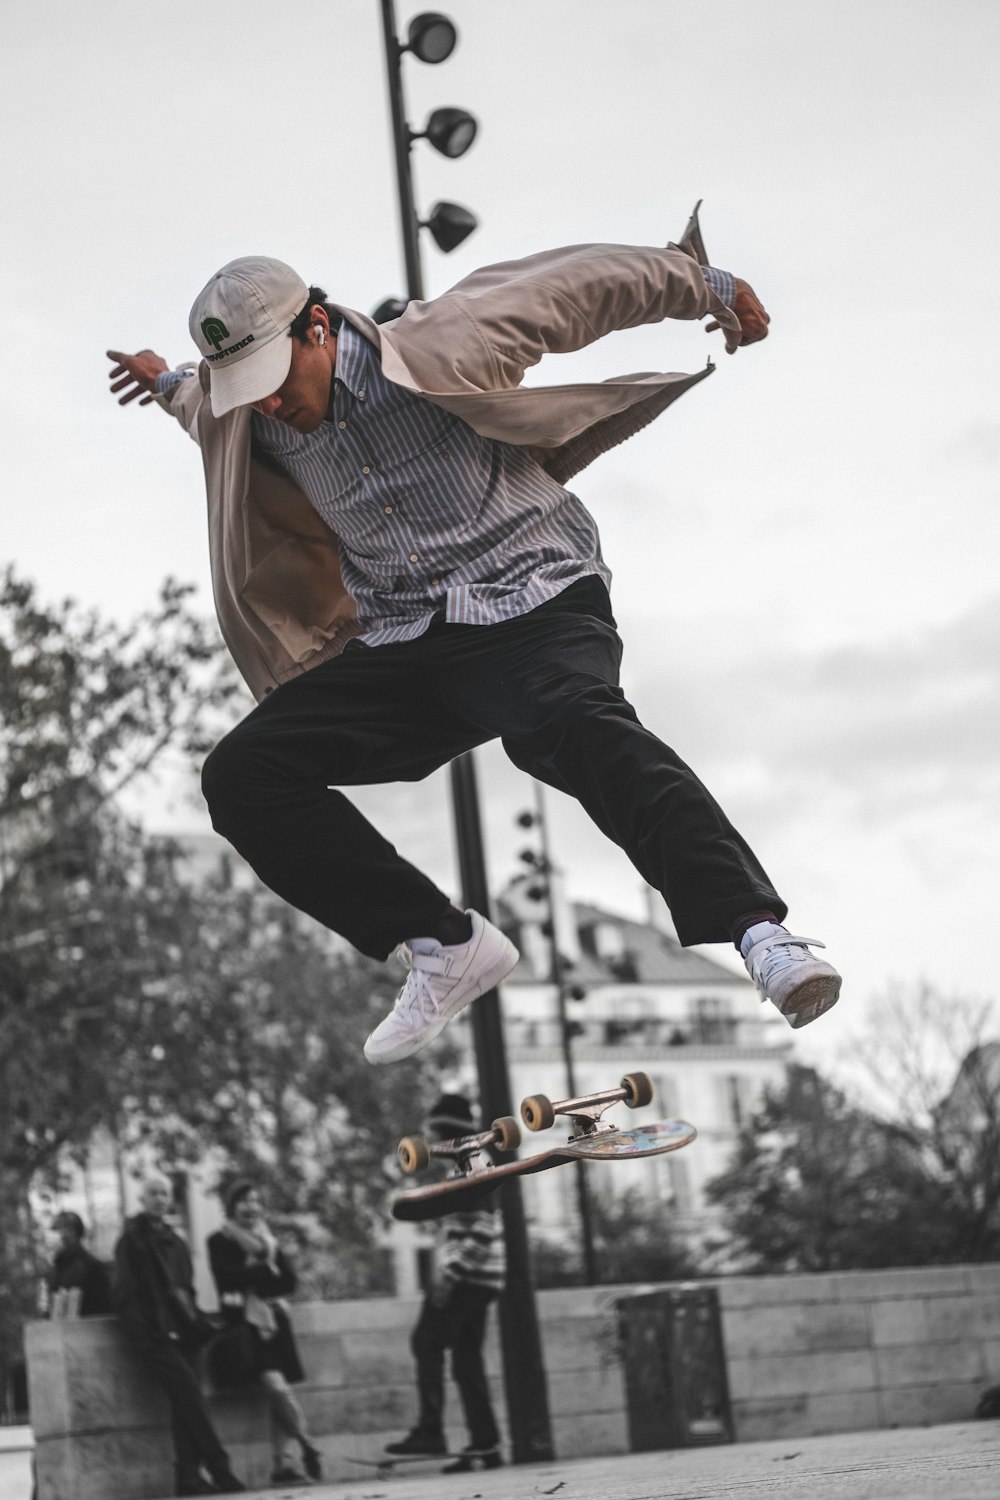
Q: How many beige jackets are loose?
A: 1